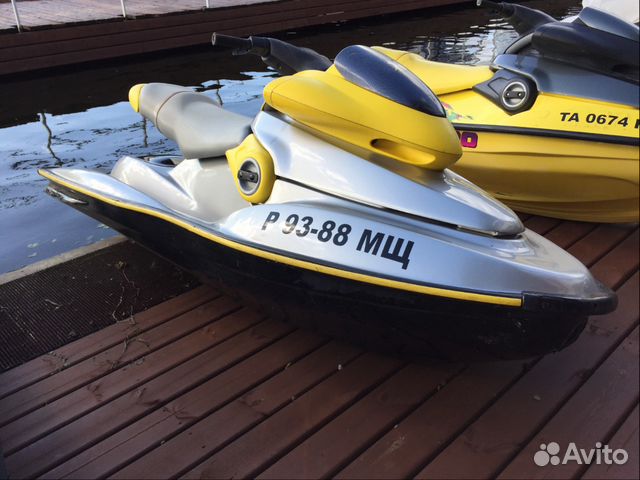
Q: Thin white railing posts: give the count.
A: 3